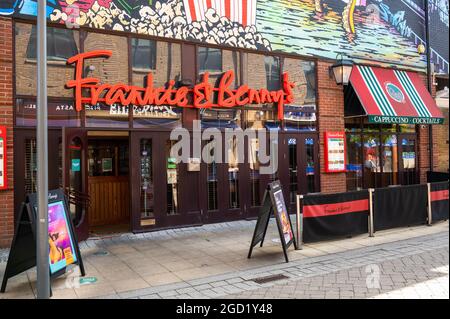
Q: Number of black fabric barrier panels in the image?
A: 3